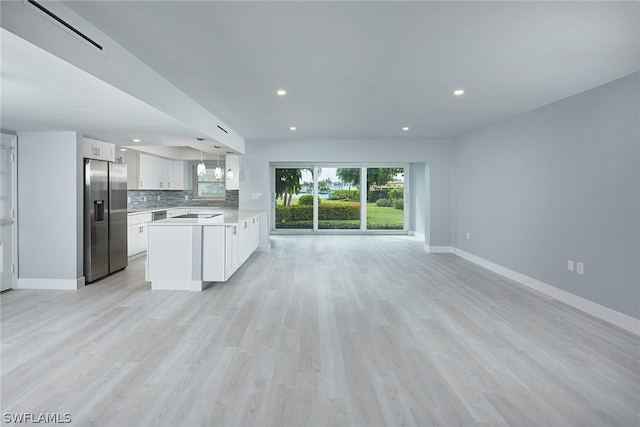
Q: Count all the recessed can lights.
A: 6